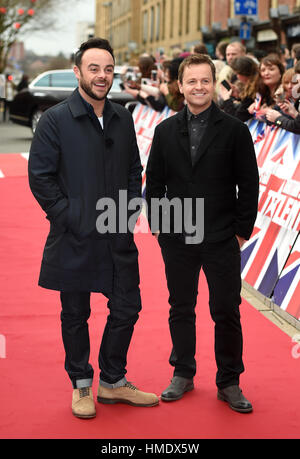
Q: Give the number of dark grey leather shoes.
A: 2